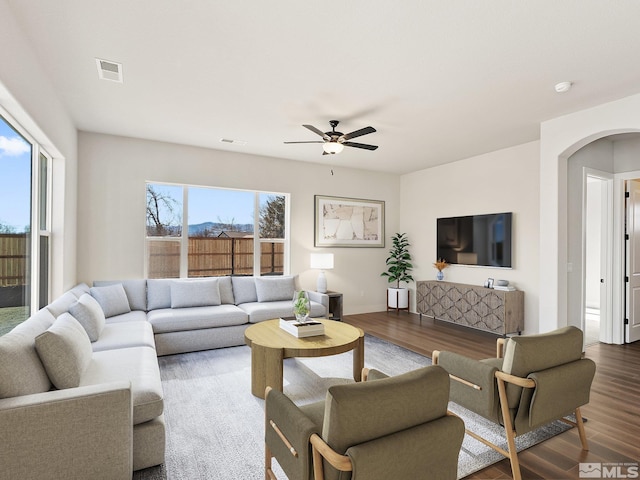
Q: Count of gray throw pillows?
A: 5